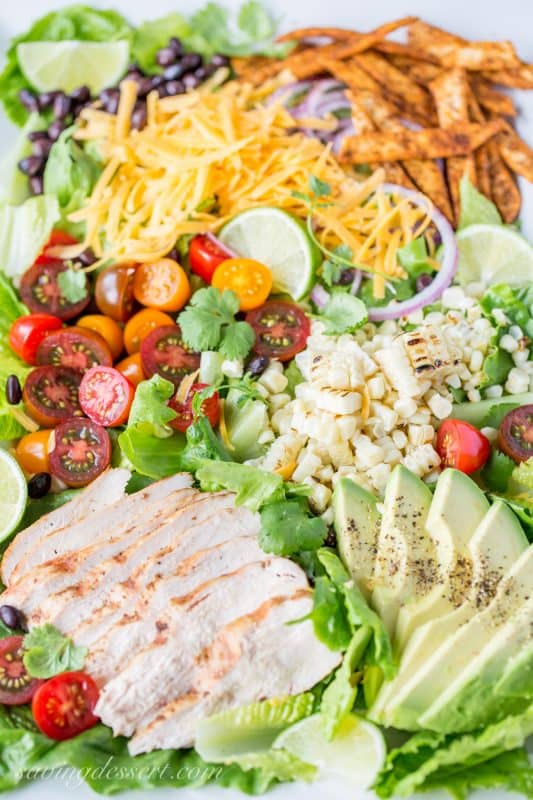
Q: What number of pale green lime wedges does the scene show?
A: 5